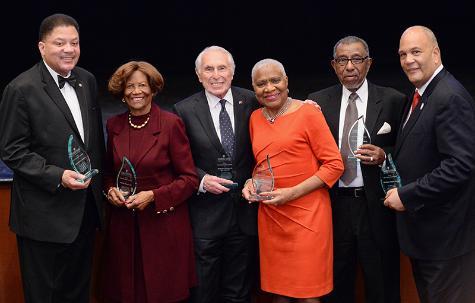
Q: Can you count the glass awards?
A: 6